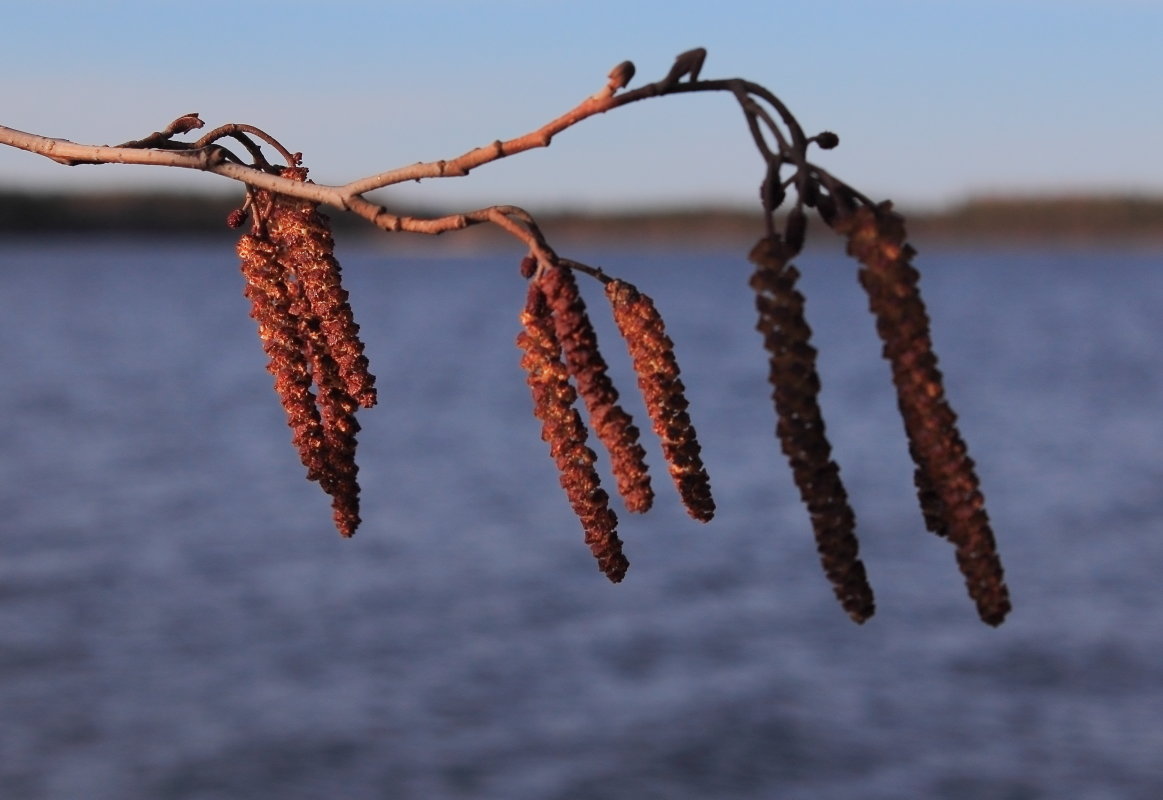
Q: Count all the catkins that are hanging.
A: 9